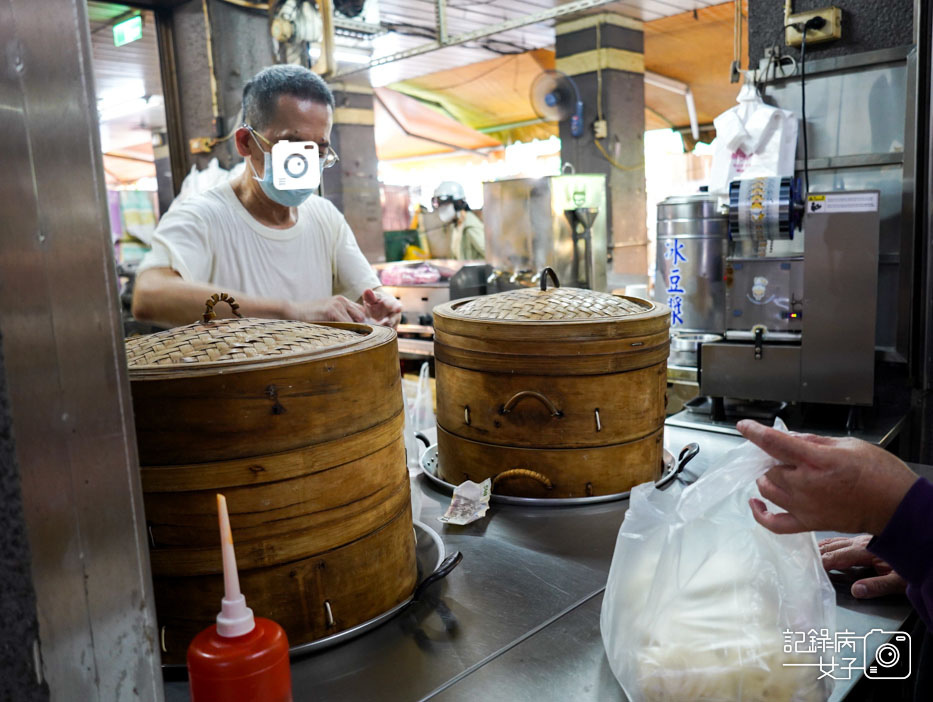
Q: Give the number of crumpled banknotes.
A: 1